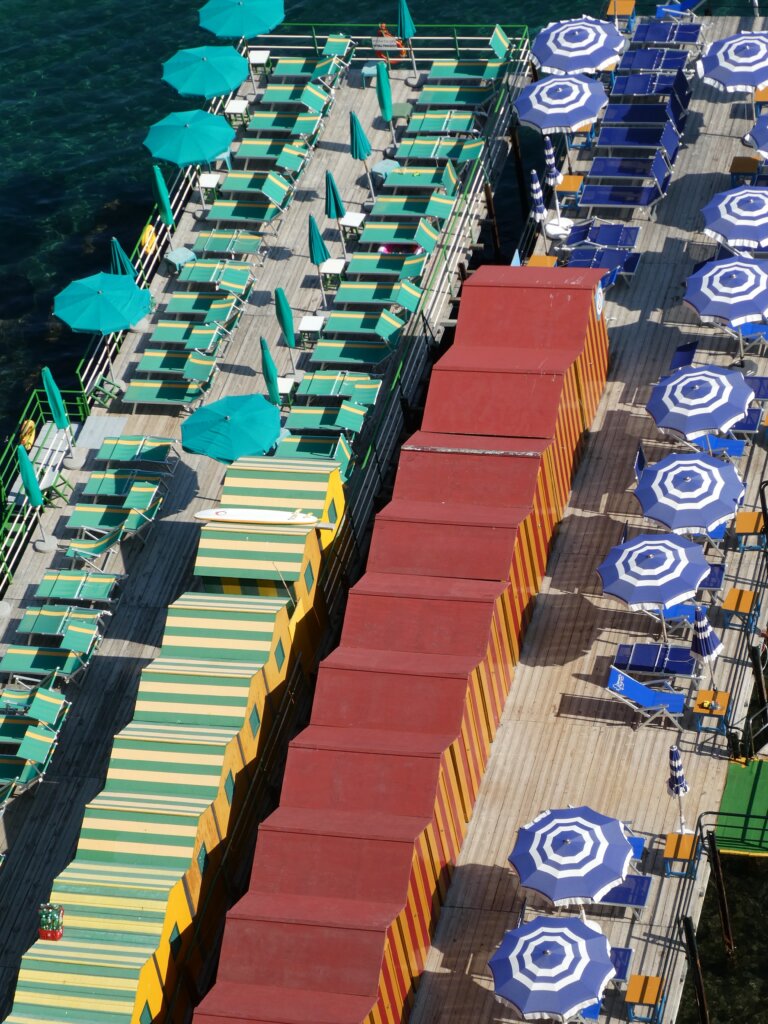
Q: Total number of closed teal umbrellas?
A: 11